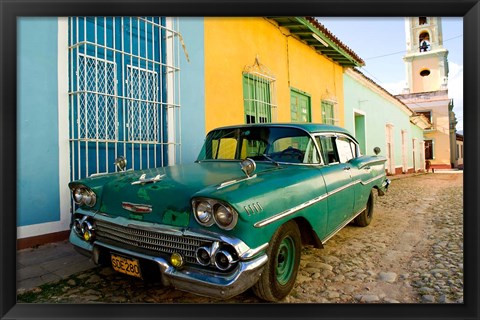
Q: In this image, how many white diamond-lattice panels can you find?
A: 2